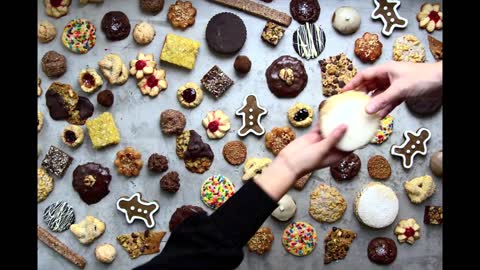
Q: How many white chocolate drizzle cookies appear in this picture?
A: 2